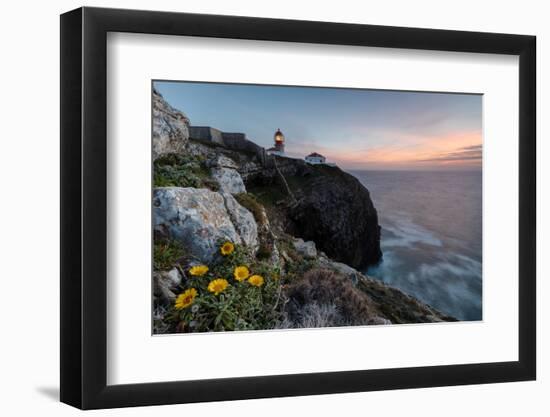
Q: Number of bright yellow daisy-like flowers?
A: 6